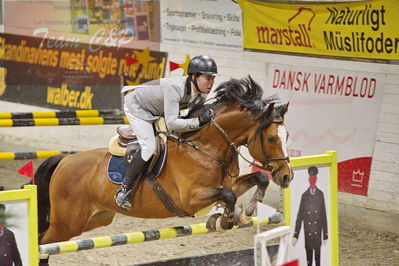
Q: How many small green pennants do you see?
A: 0